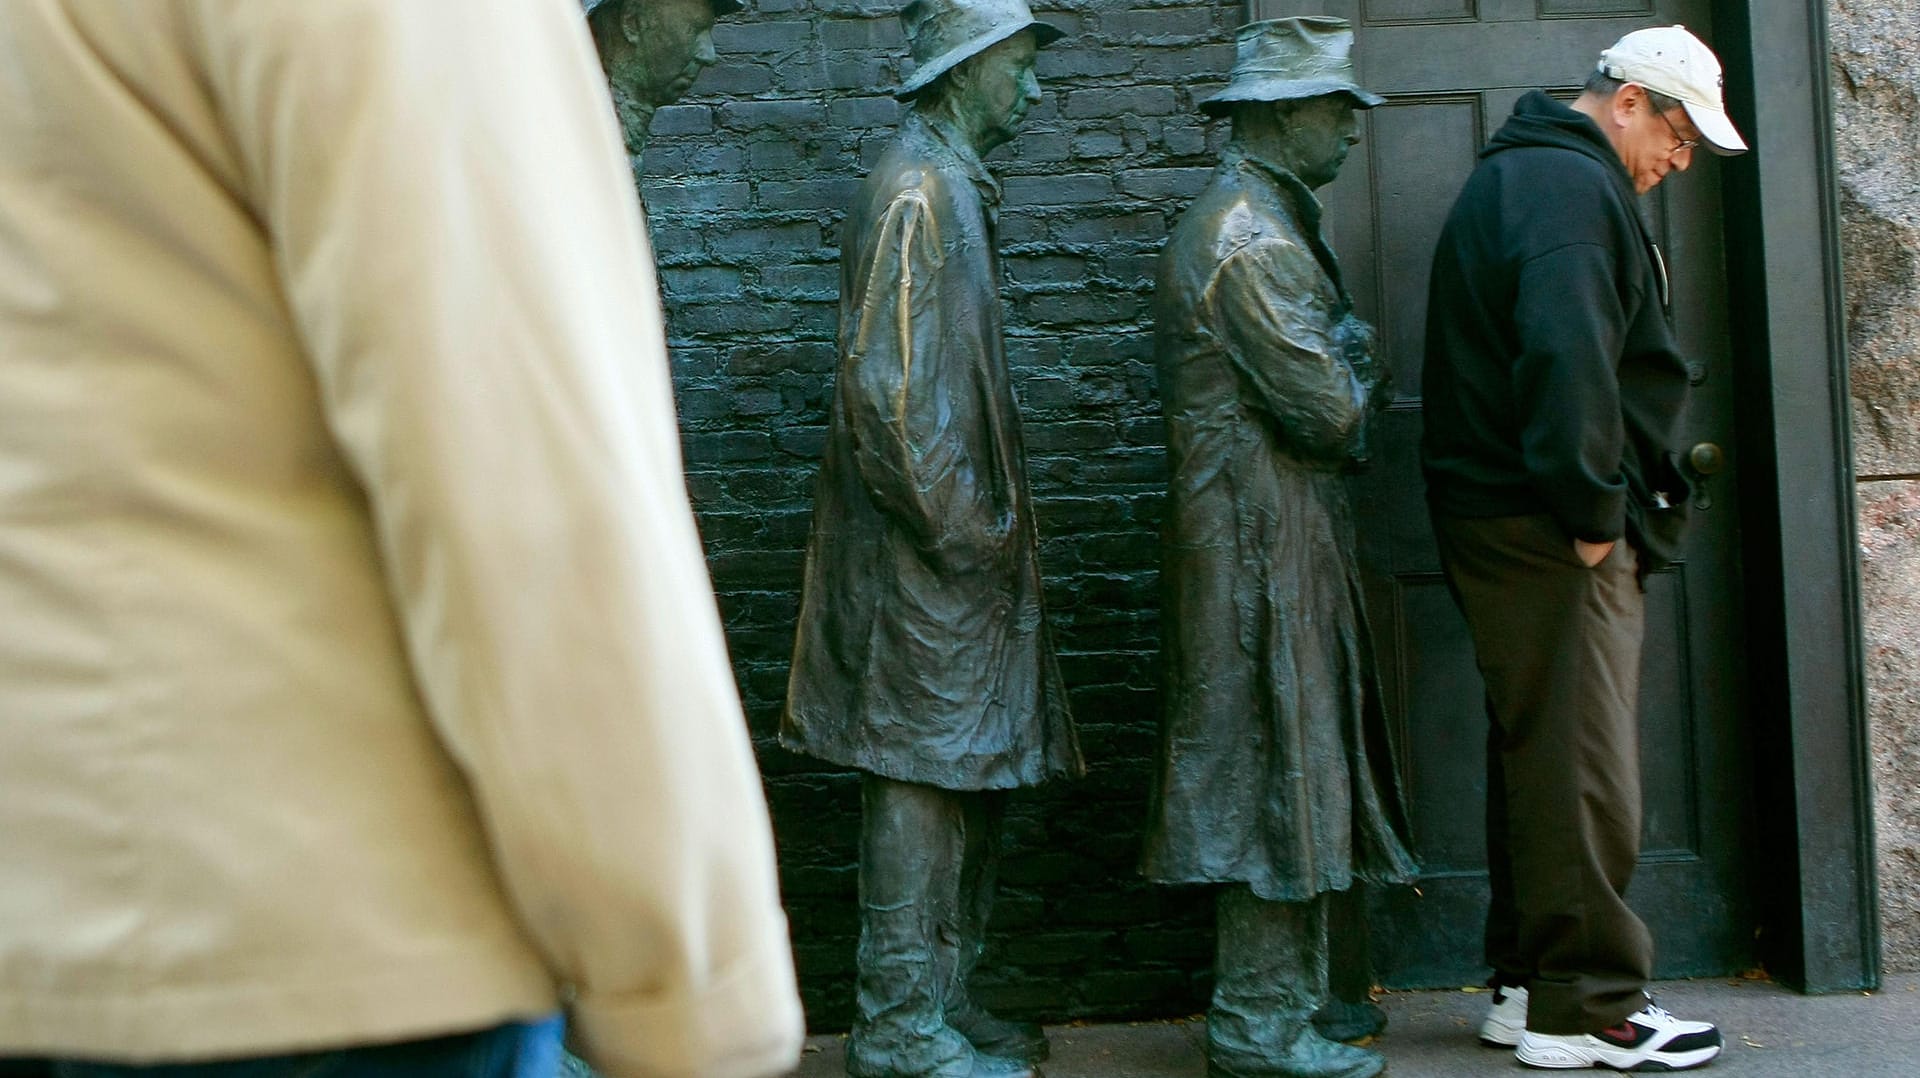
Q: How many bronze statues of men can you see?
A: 3